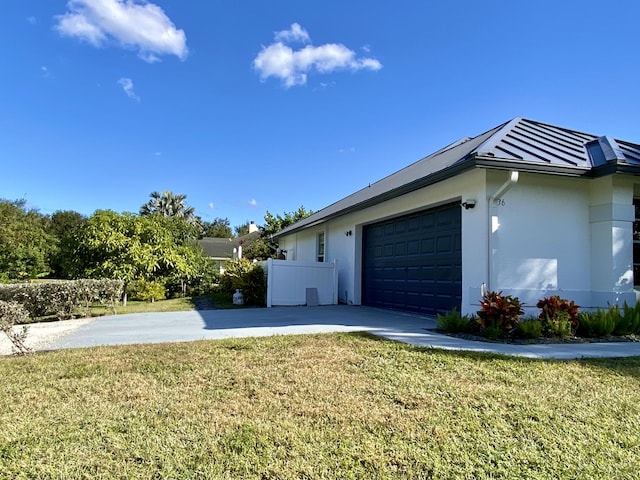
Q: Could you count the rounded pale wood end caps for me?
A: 0